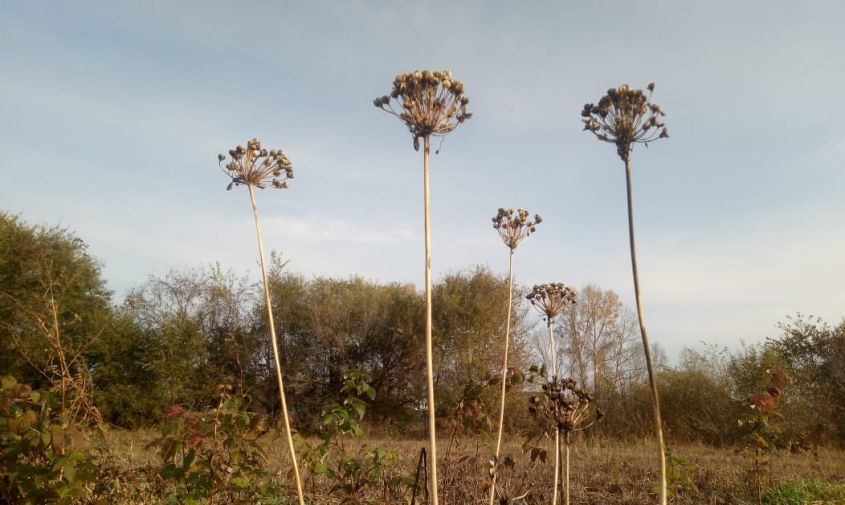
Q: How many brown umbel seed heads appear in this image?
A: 6